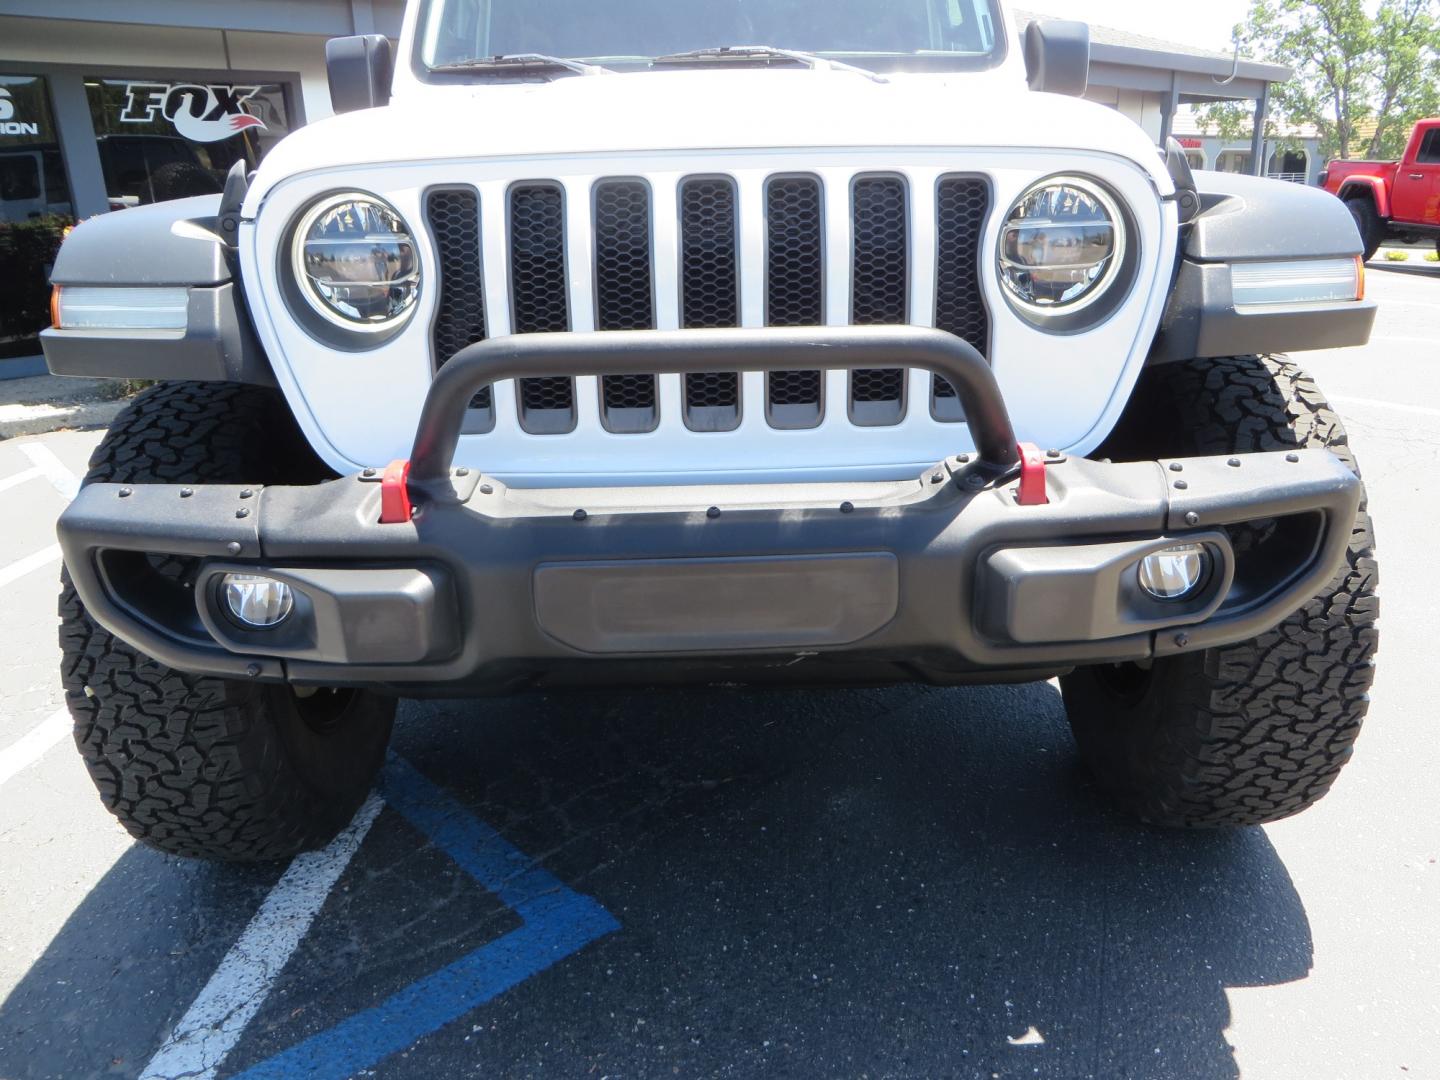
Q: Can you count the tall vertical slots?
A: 7